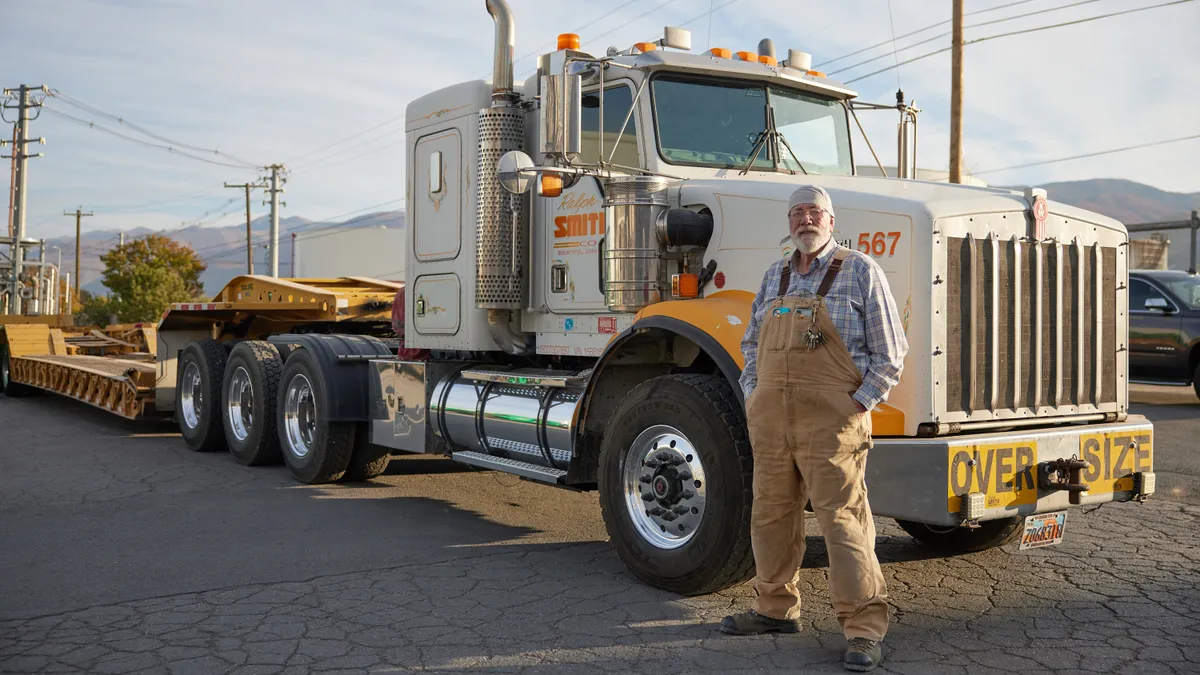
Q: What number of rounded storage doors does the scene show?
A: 2